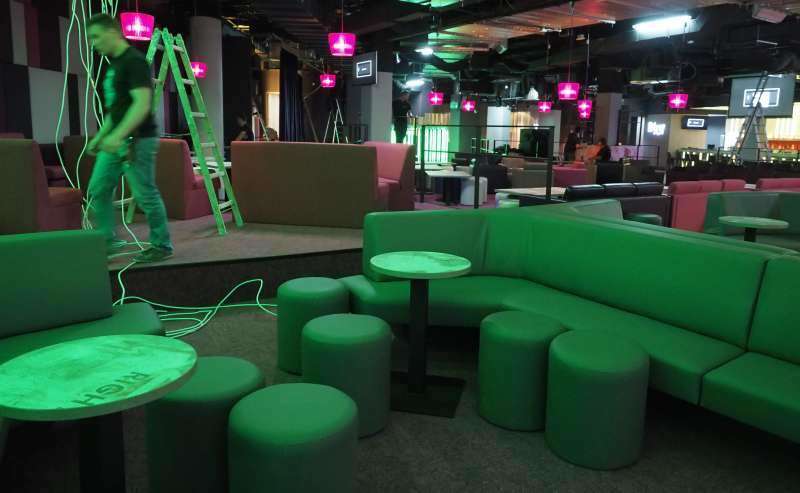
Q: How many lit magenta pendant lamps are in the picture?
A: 11